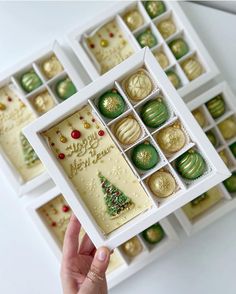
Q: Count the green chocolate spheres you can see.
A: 15